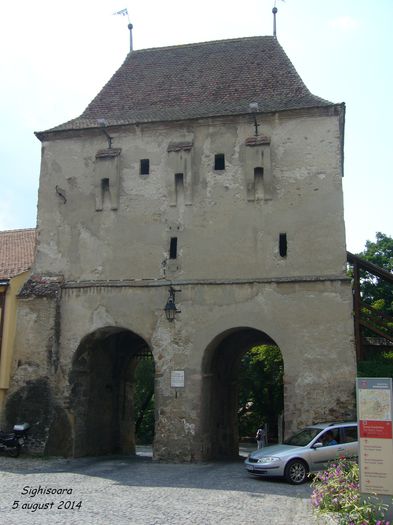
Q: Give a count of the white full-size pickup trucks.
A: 0